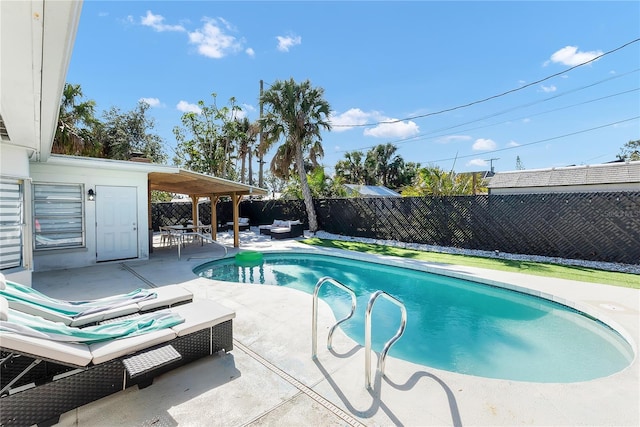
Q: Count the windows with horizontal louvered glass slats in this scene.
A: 2